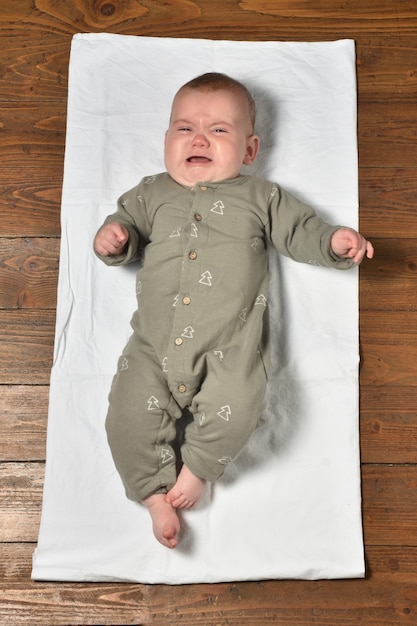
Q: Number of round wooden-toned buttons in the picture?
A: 6